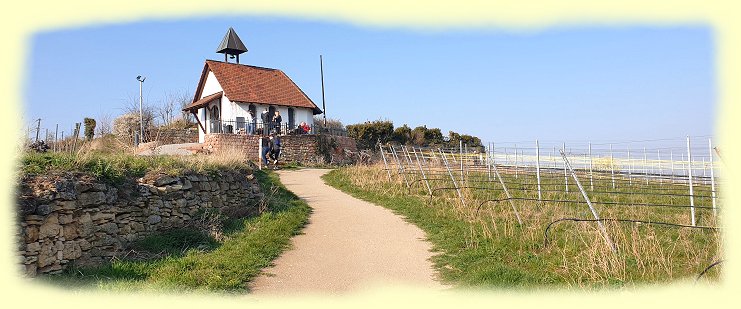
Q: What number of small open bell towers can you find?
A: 1